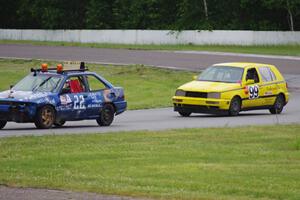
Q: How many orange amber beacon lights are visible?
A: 2